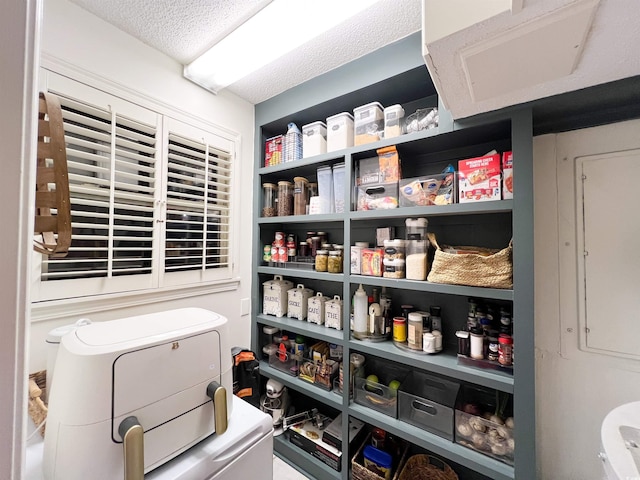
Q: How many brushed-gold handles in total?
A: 2